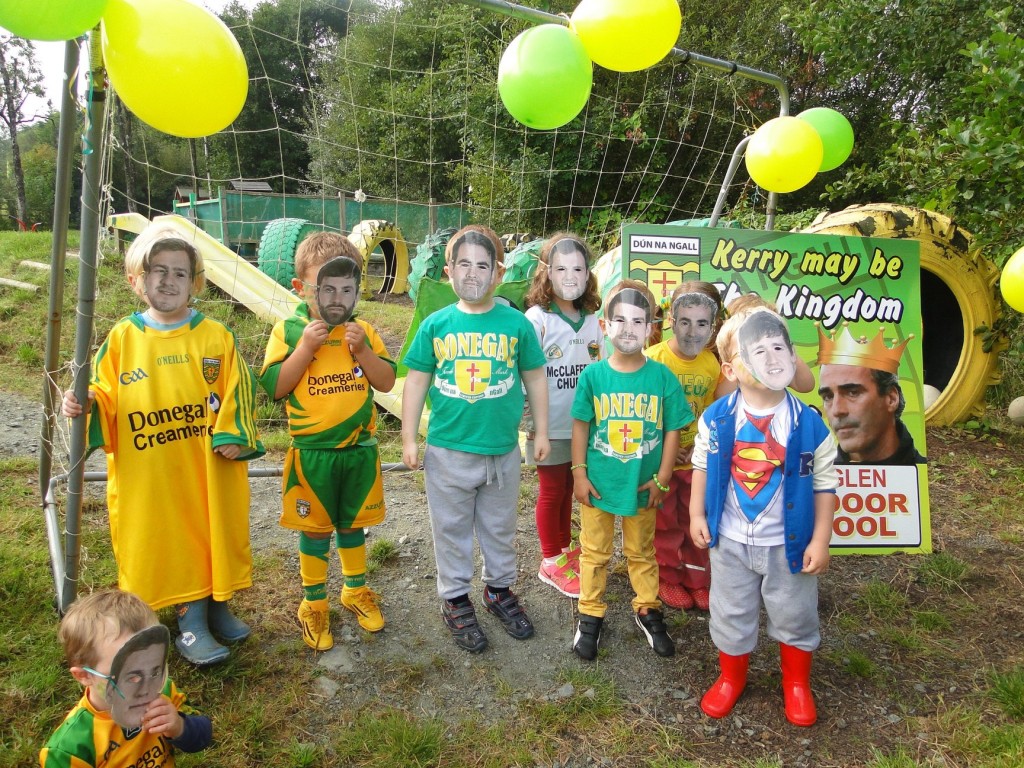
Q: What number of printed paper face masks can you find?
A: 8